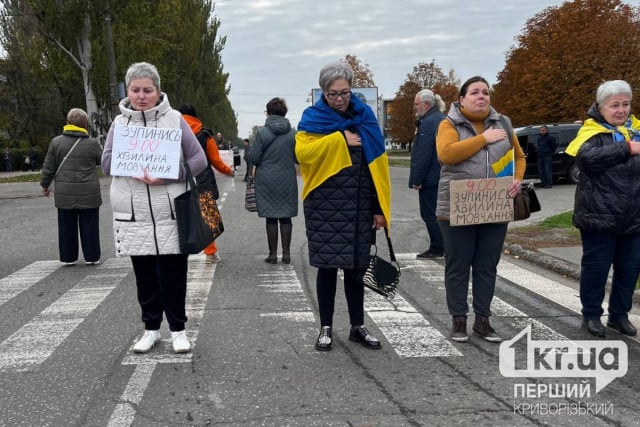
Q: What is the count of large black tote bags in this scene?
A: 1